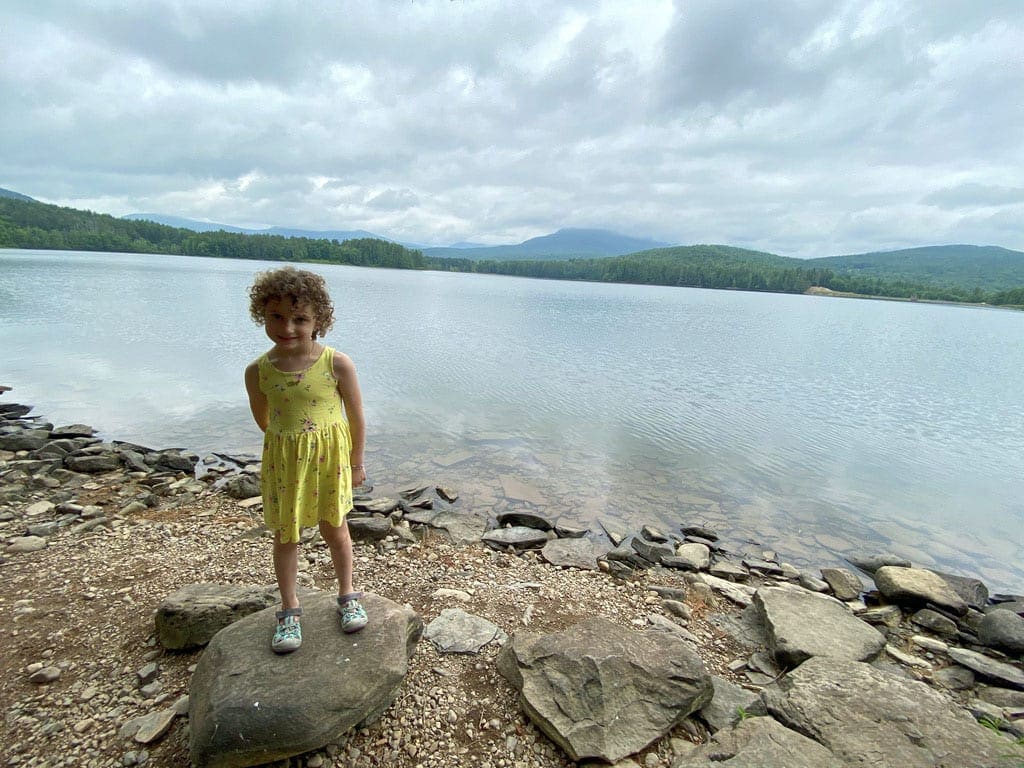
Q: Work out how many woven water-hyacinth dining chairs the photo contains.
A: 0